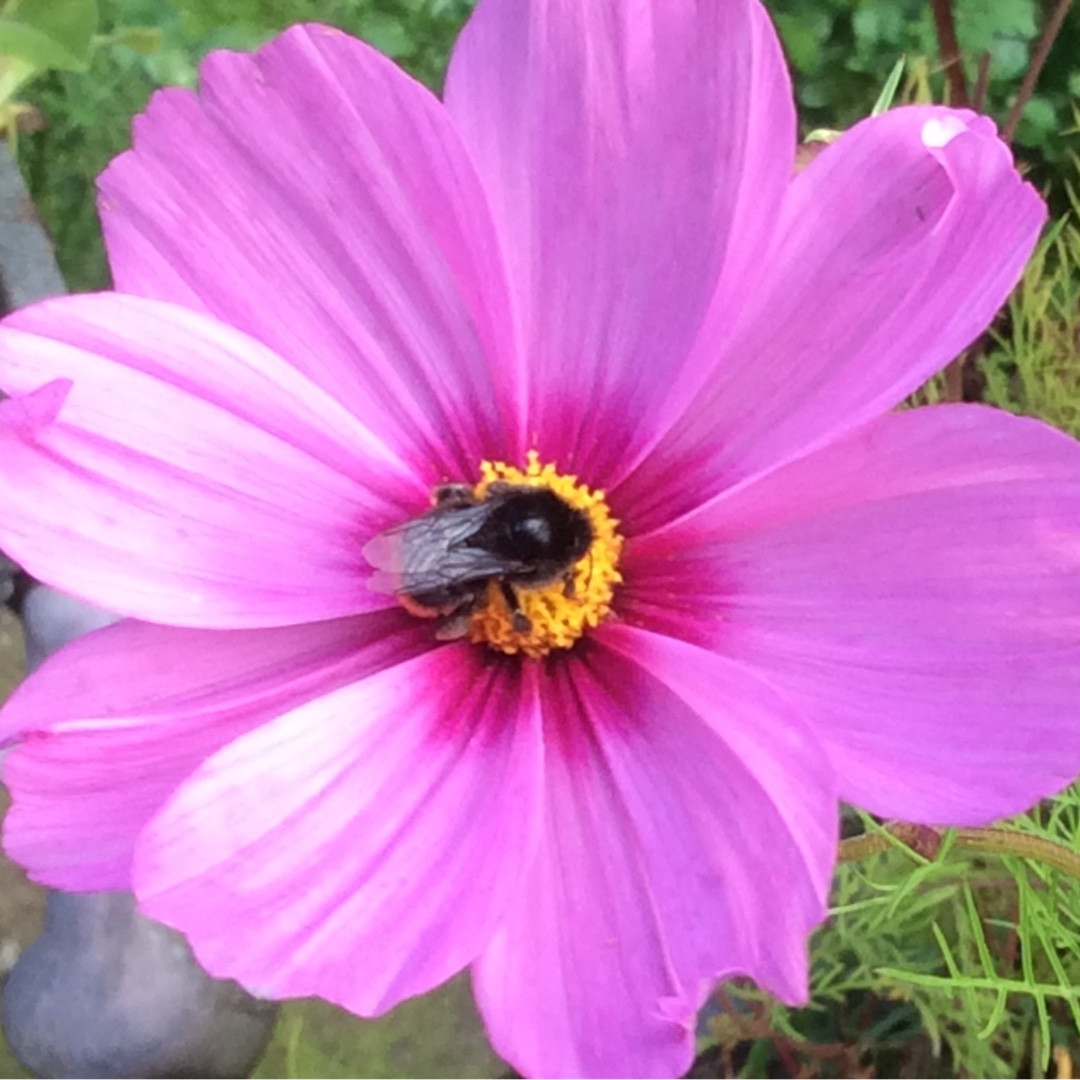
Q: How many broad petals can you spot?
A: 8